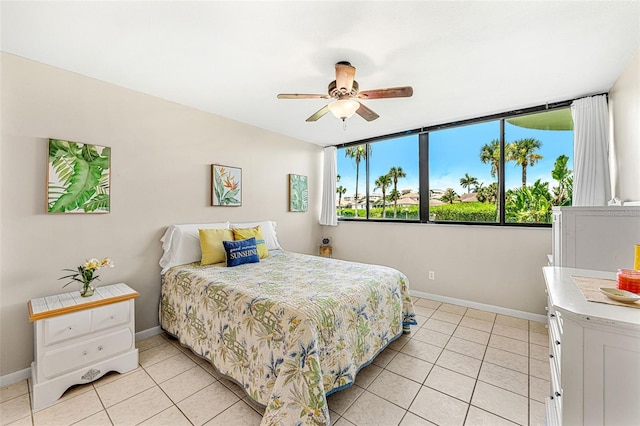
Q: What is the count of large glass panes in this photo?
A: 4